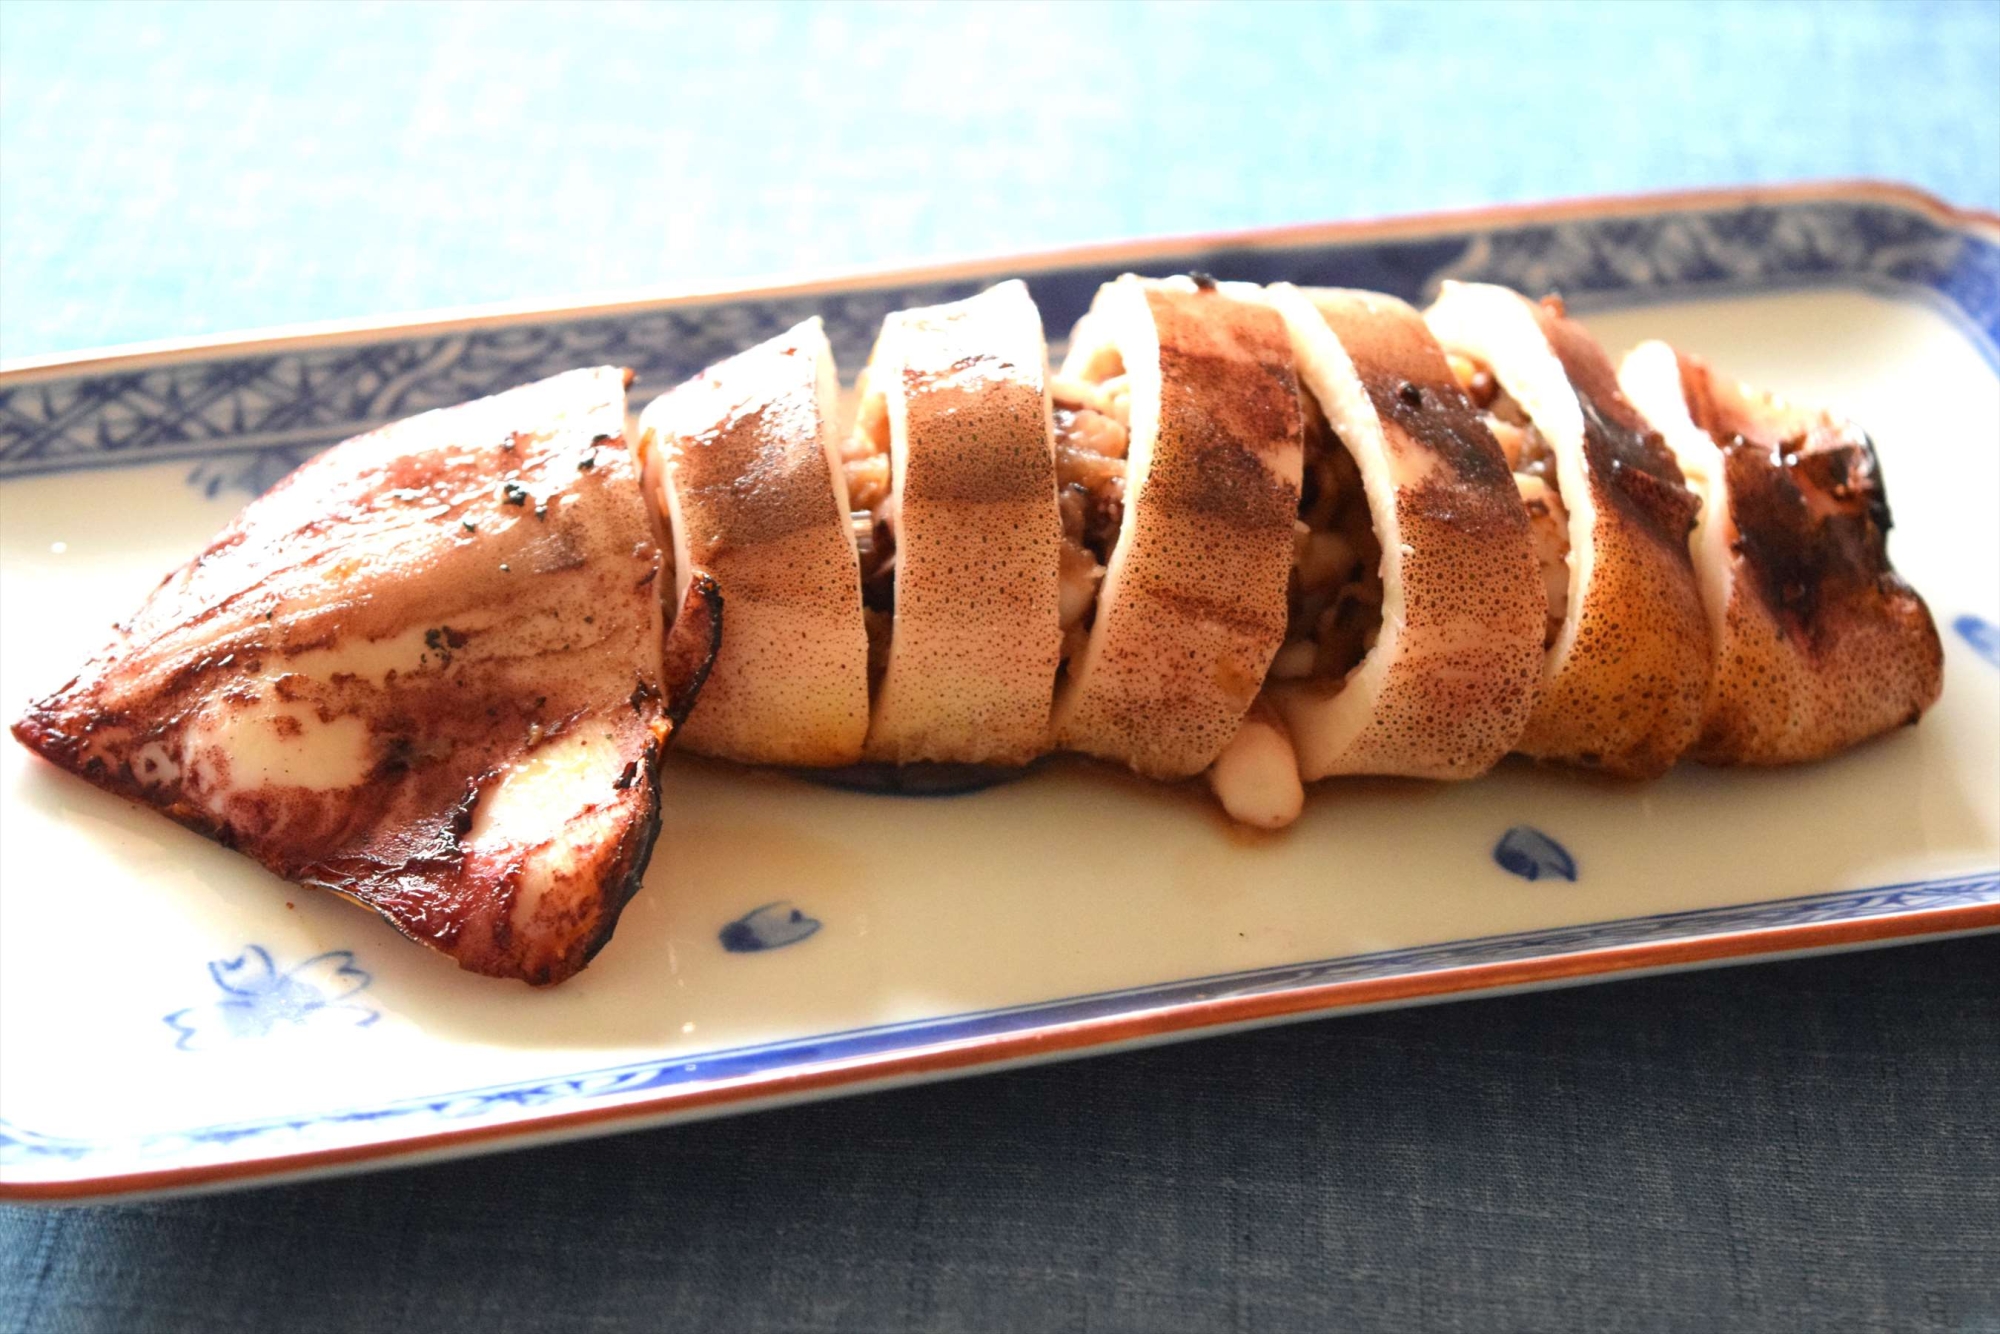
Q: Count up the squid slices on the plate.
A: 7